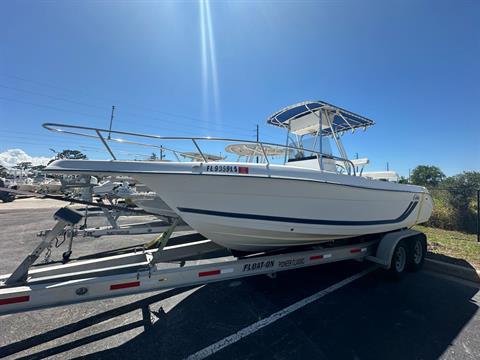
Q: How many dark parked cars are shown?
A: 1